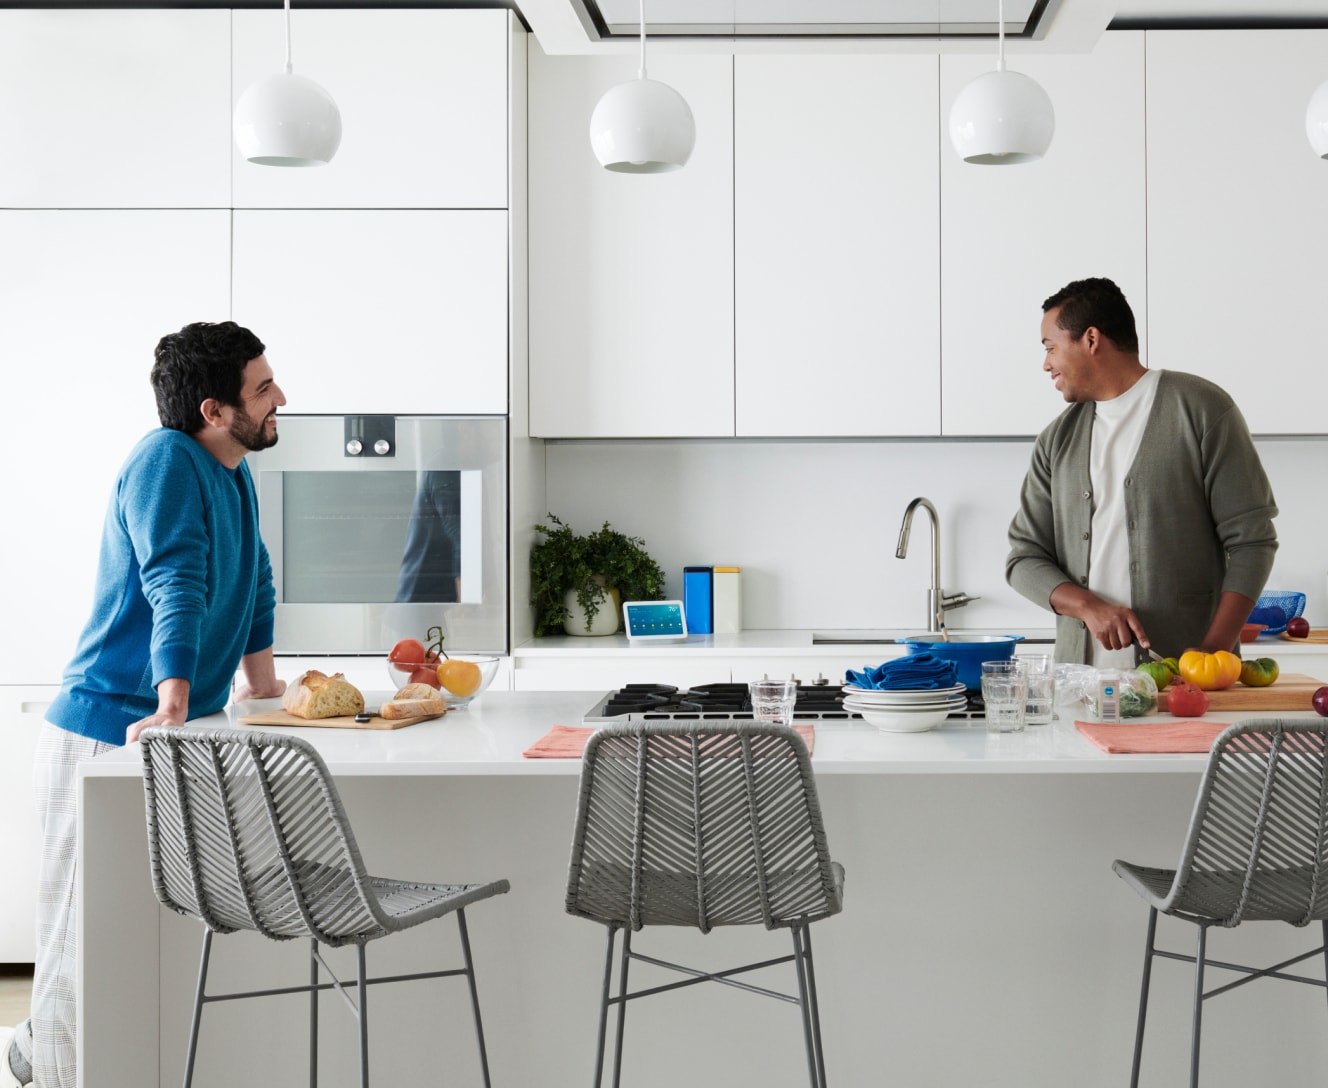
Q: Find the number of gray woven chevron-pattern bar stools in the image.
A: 3